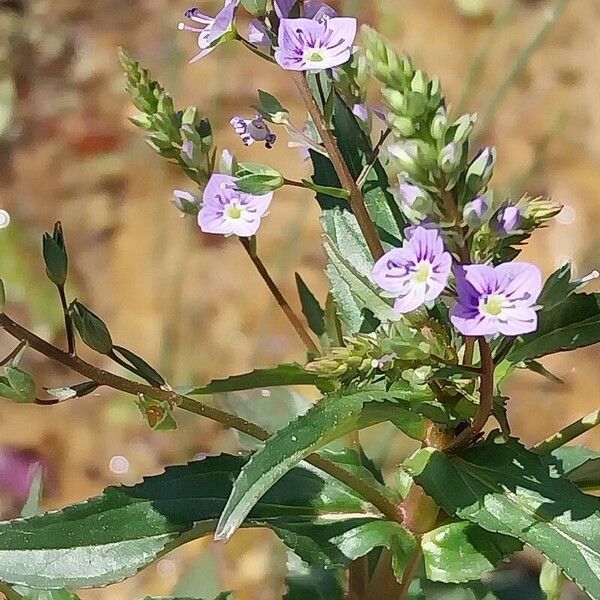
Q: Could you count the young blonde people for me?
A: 0